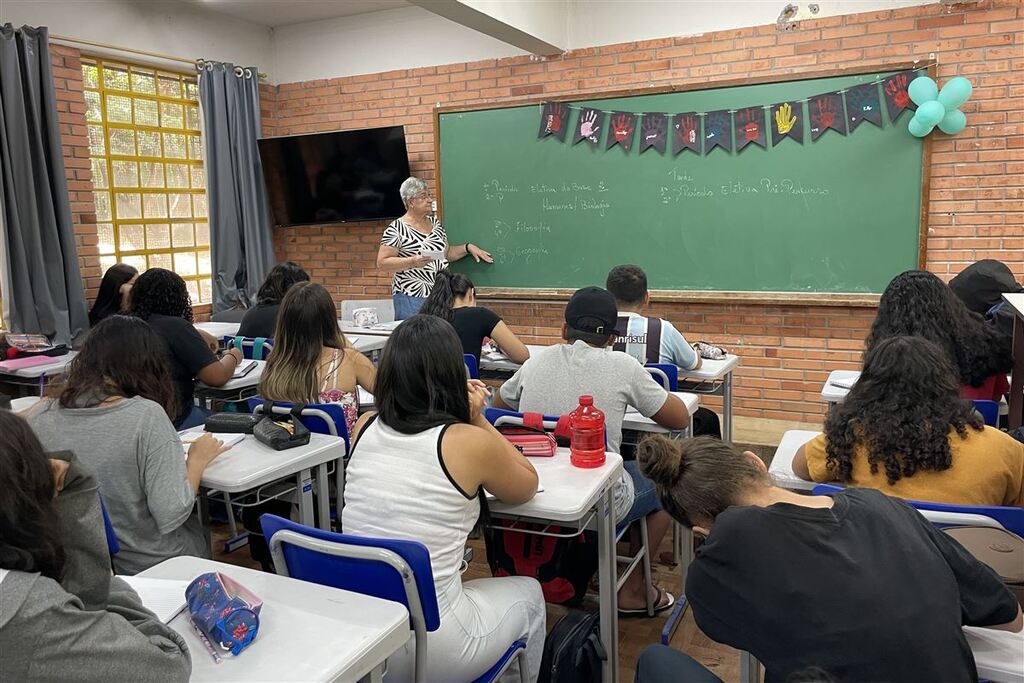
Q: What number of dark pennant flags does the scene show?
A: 11